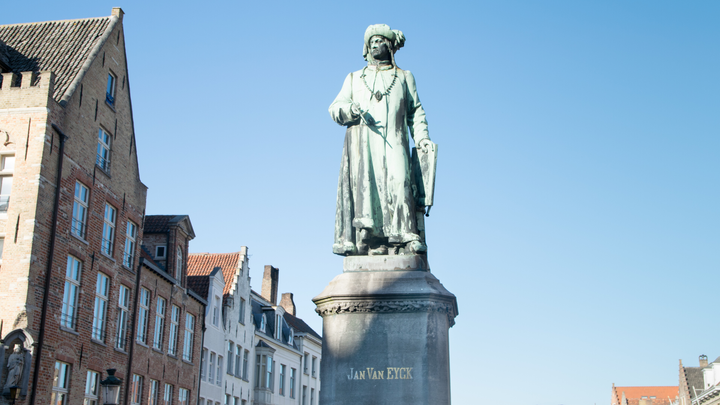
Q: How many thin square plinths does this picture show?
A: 1